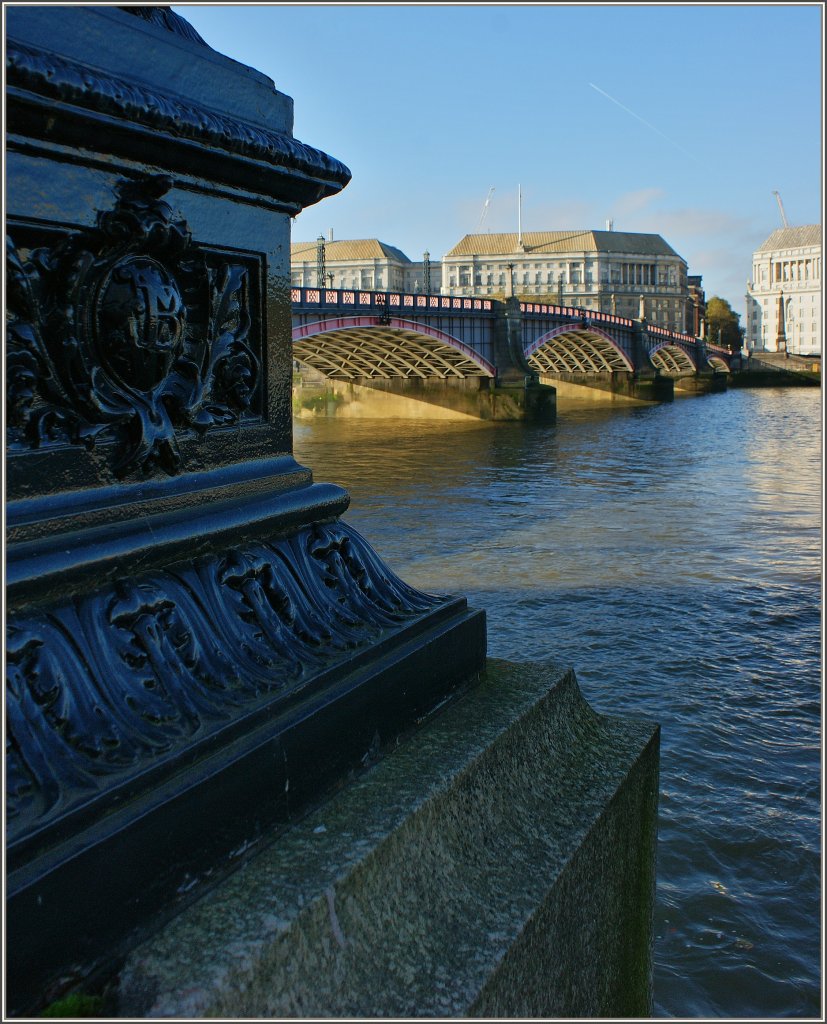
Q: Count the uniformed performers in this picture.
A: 0